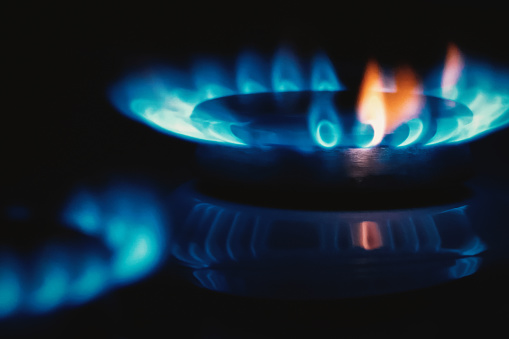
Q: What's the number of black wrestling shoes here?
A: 0